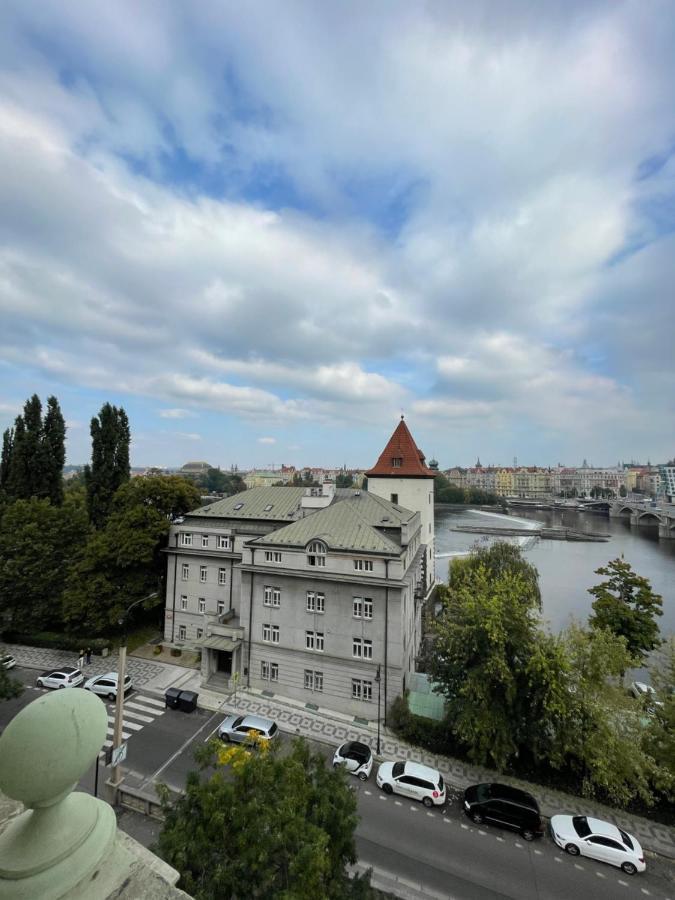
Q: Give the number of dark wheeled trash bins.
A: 2